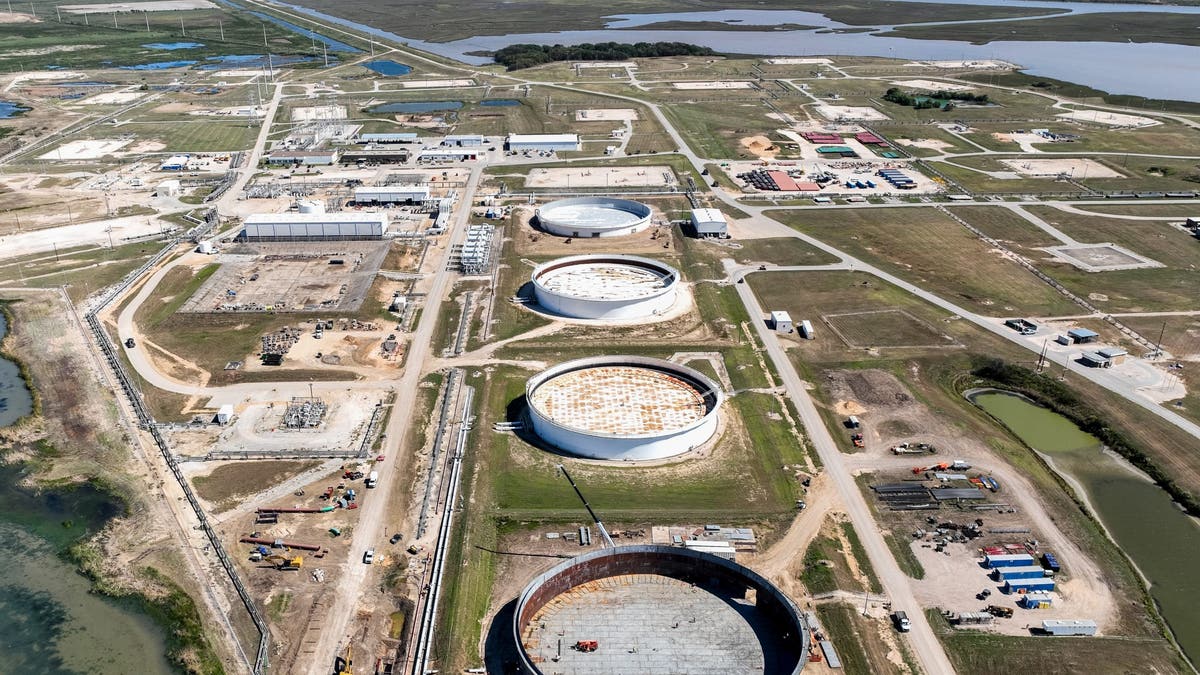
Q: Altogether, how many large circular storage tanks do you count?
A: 4